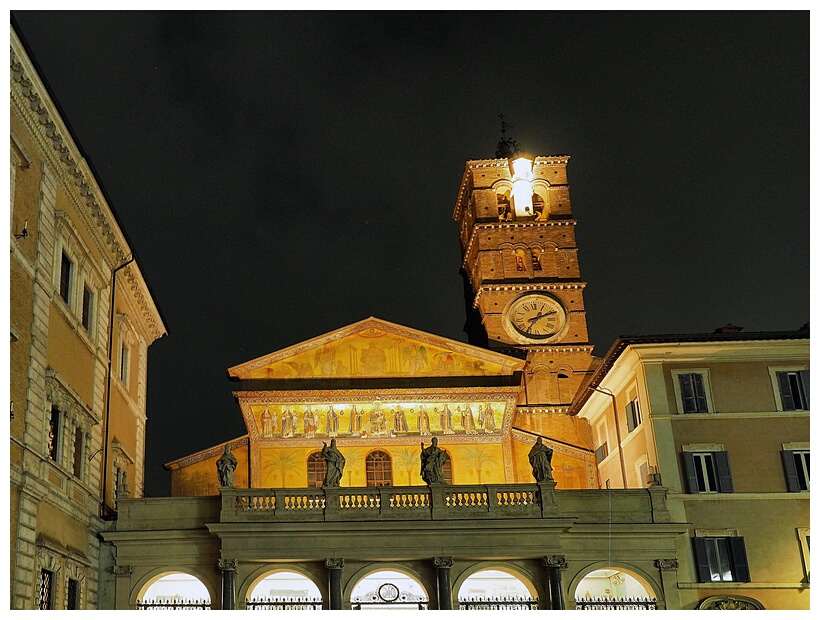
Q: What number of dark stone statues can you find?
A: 4